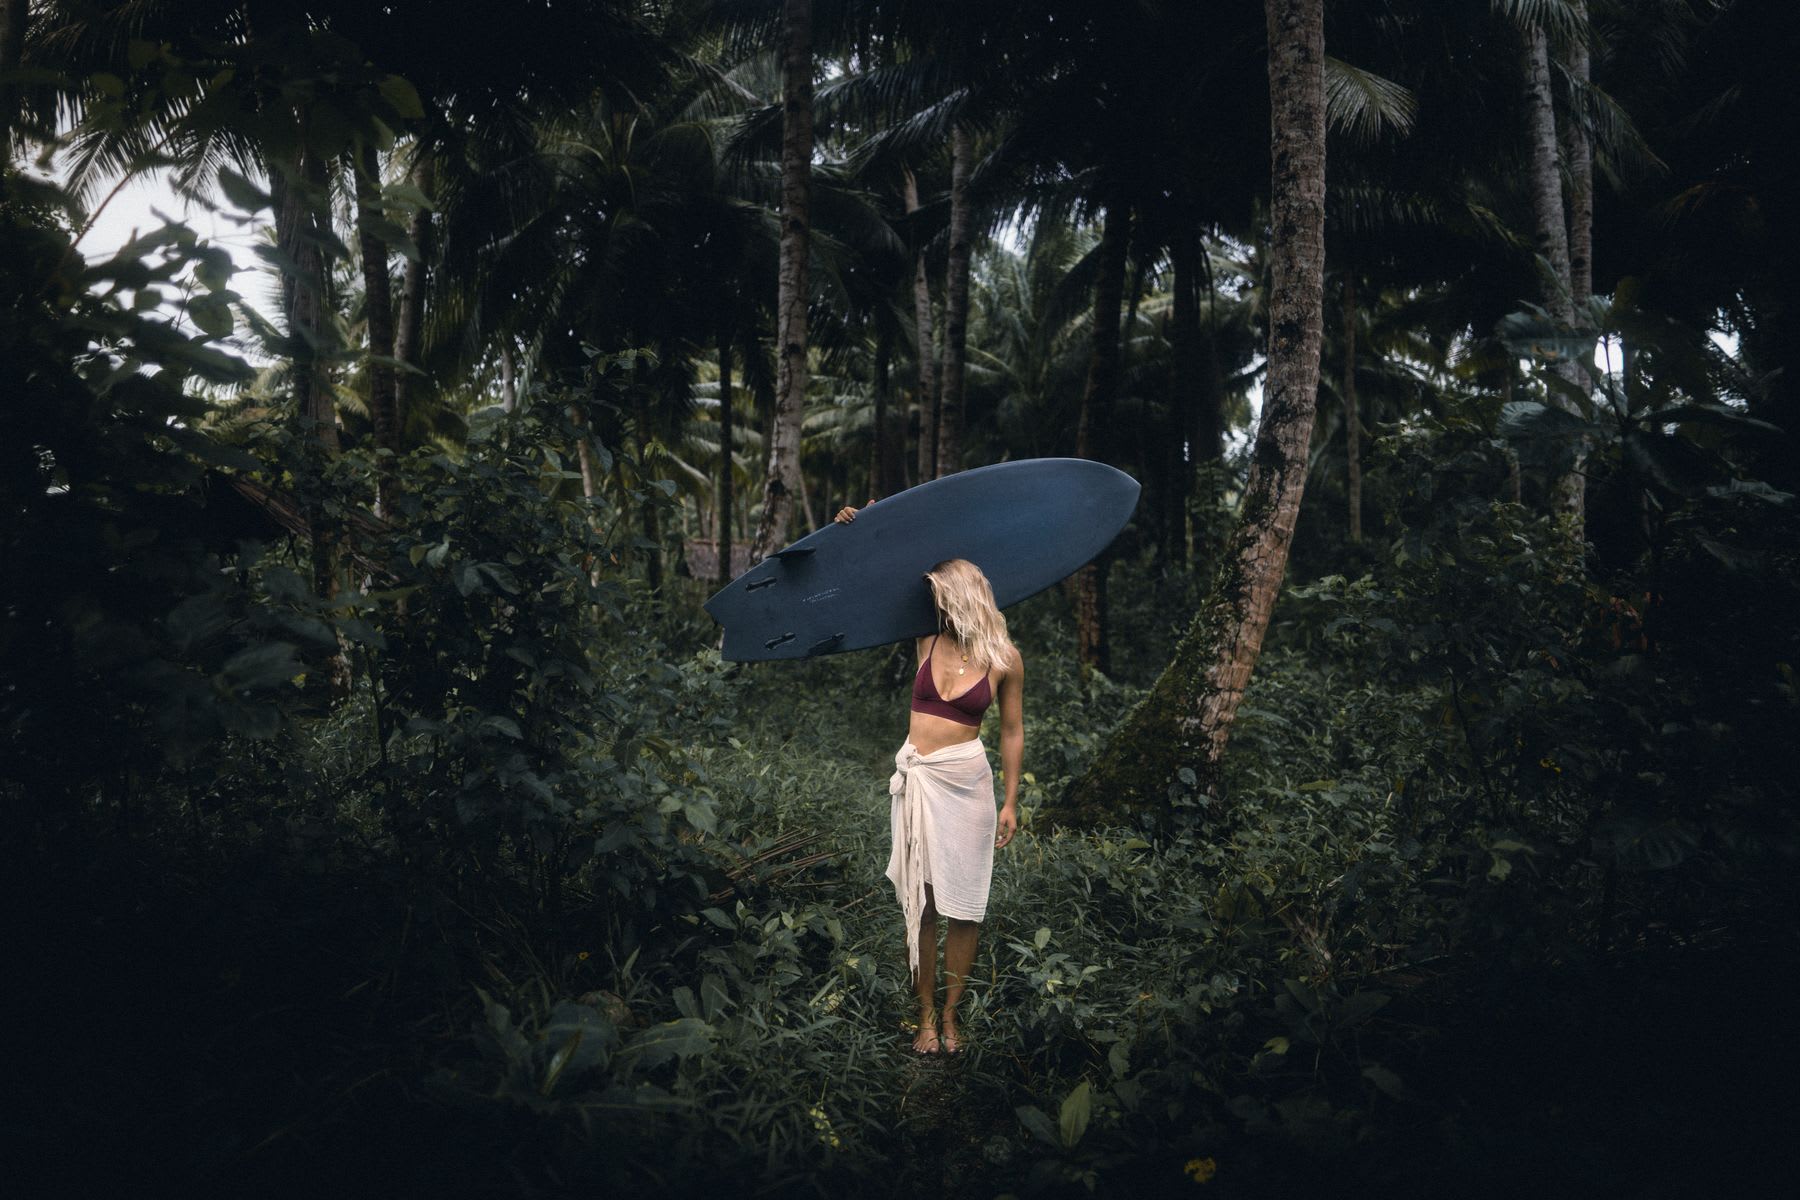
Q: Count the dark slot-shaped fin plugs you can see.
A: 2